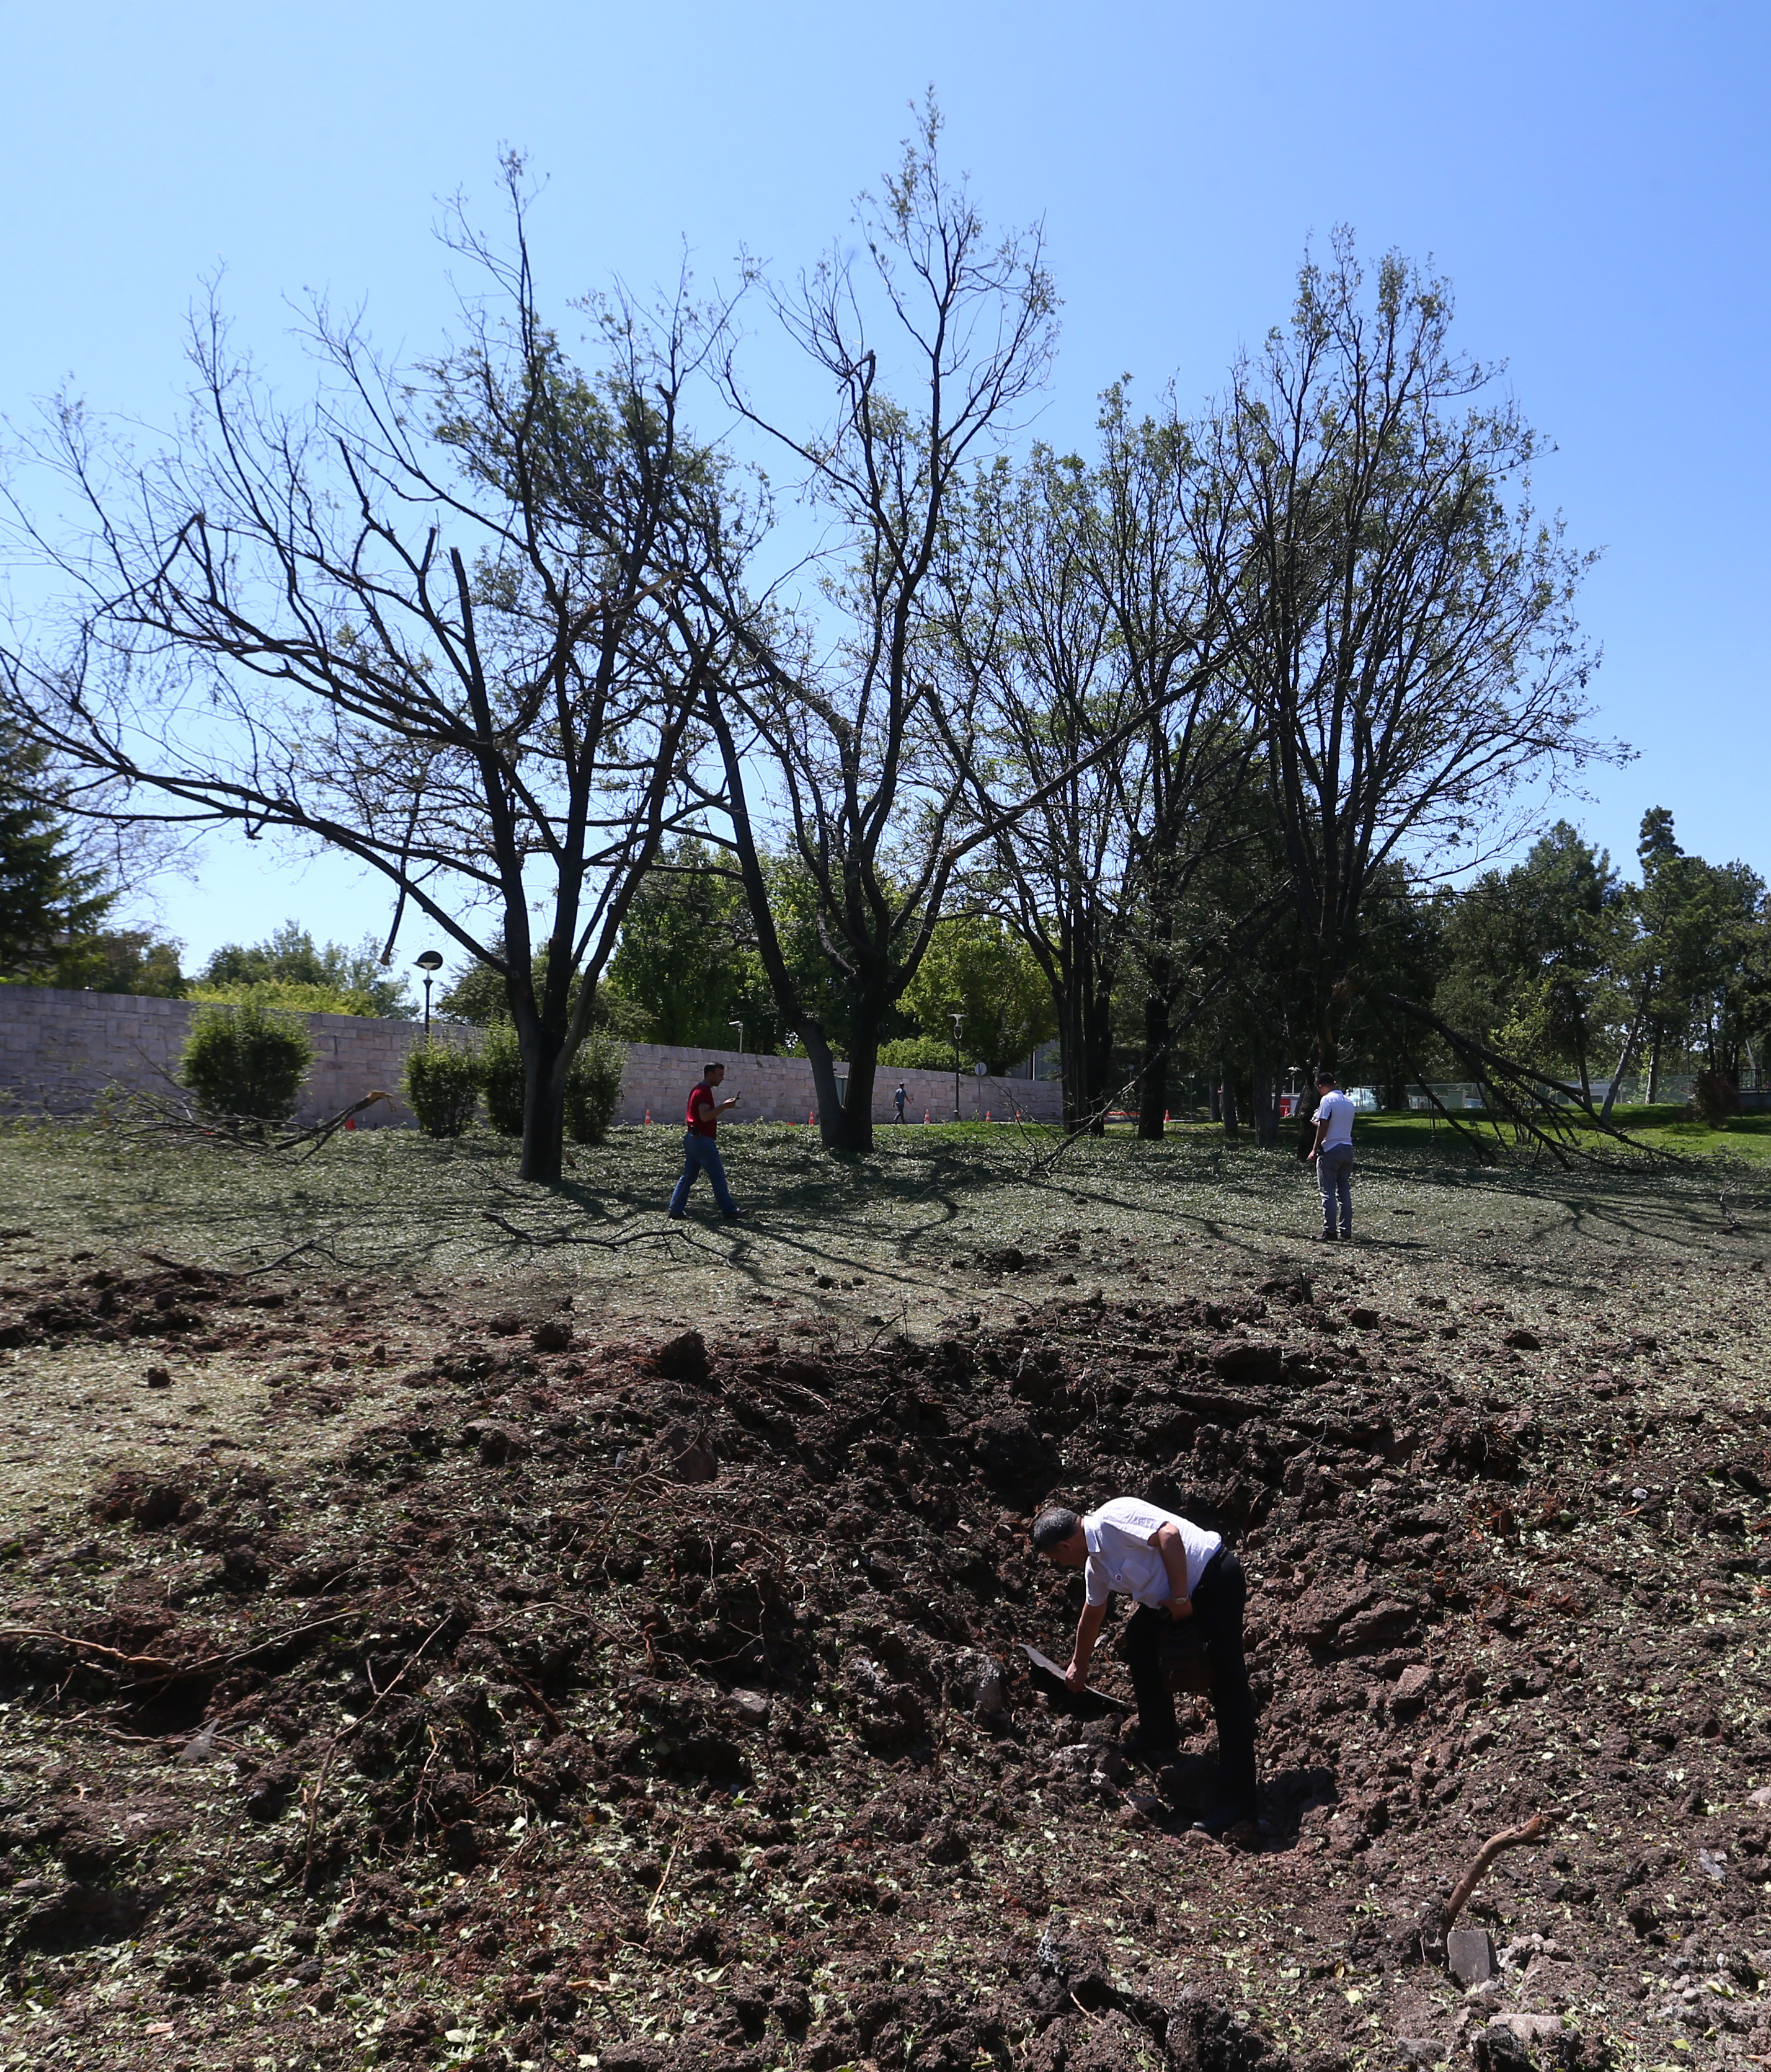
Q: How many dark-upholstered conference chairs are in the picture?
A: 0